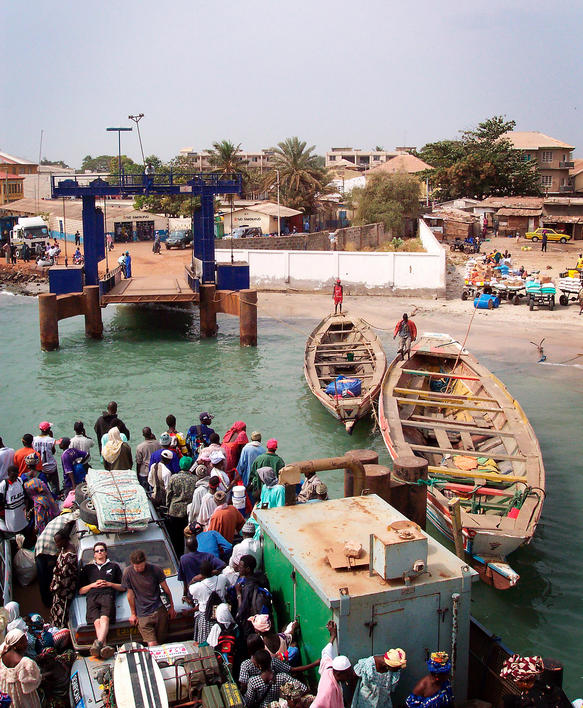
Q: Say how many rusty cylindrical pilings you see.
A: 7